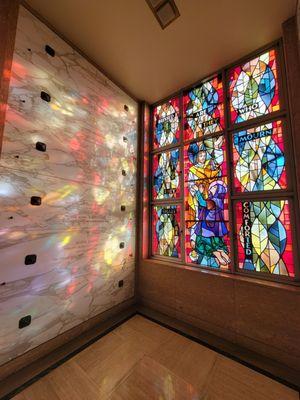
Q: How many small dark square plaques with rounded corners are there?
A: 12